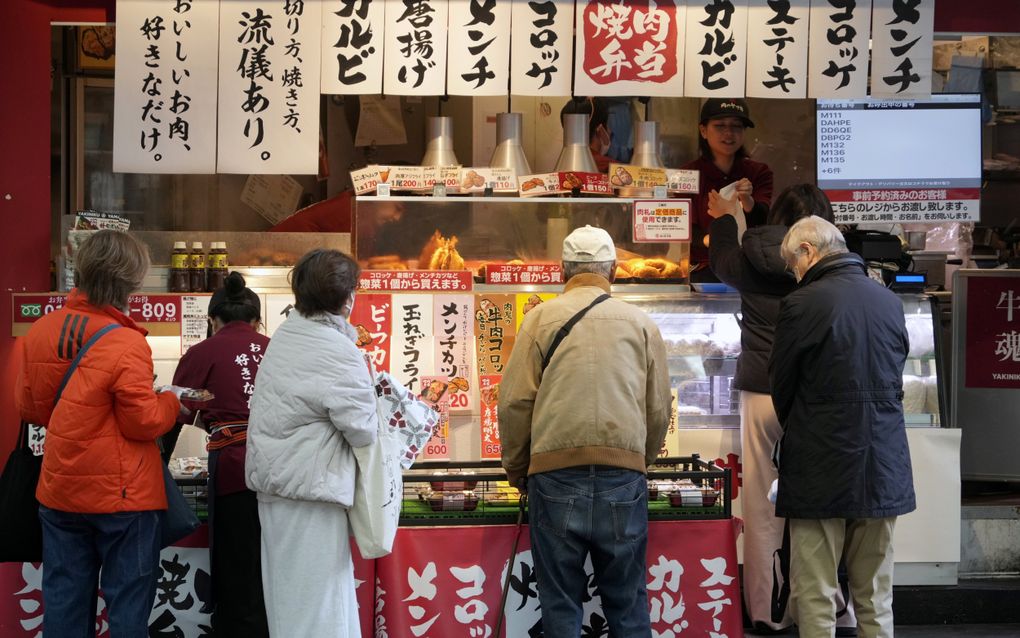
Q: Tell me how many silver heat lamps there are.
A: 4